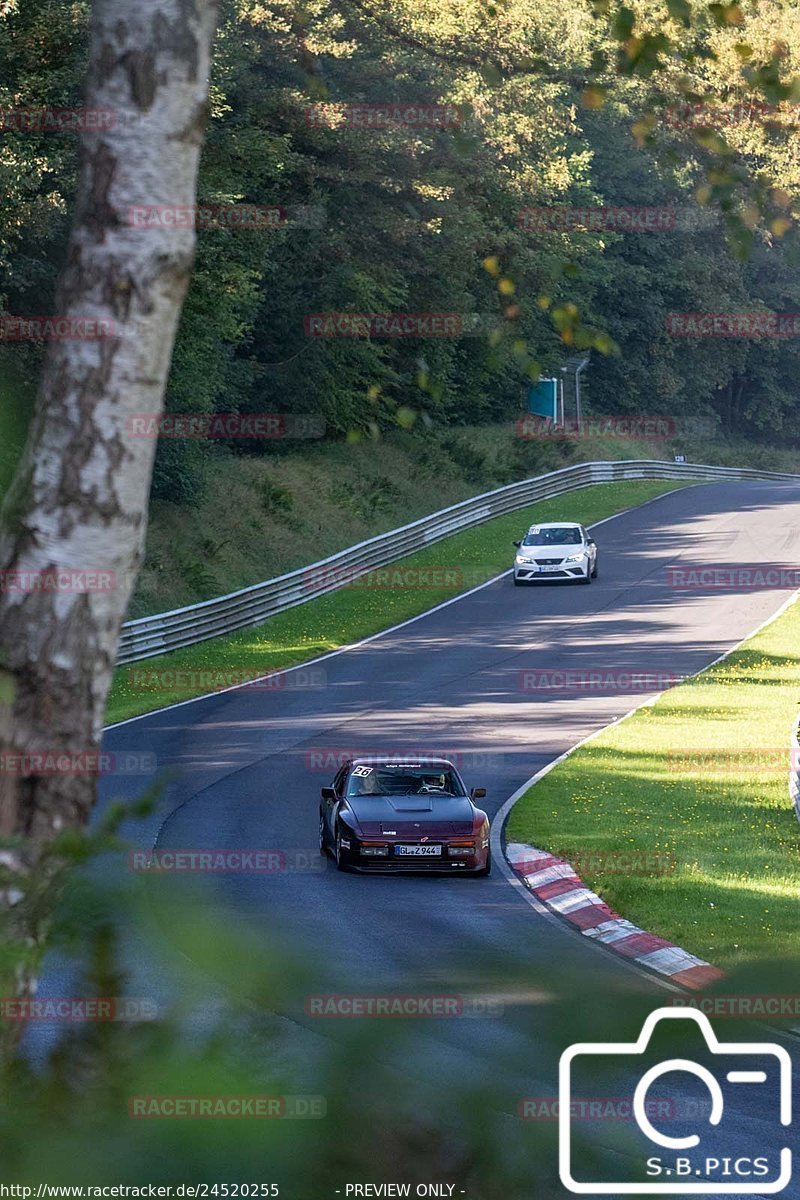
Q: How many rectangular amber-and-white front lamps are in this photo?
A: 2